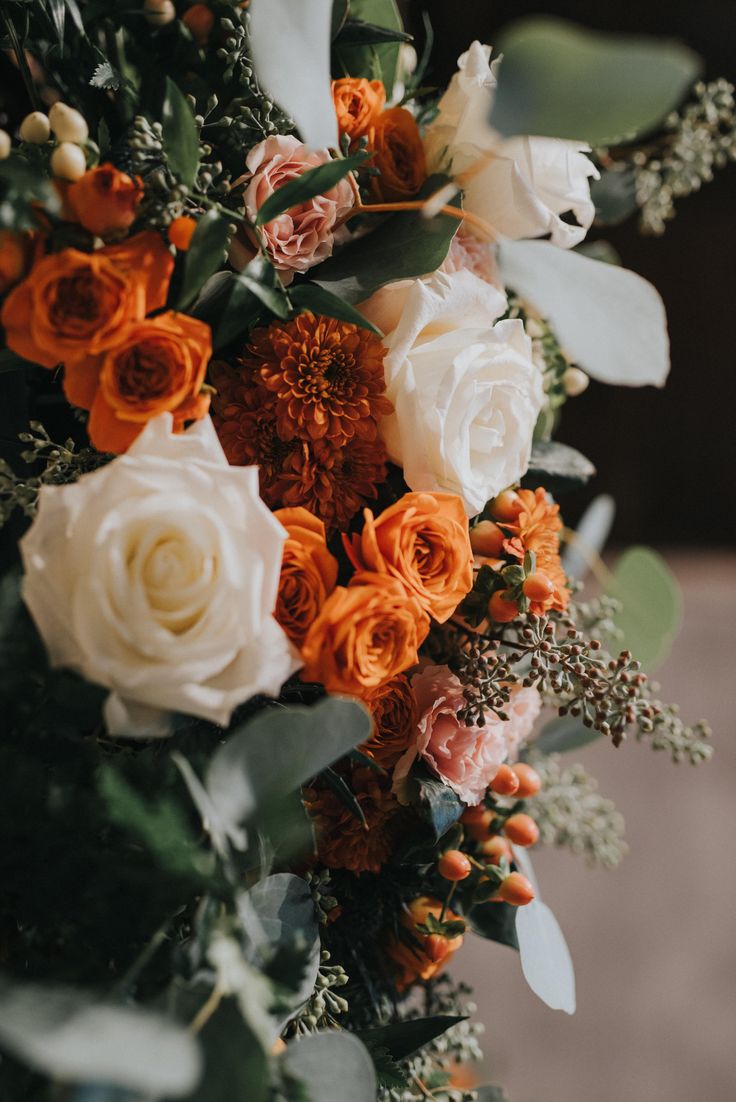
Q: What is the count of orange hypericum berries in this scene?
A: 12